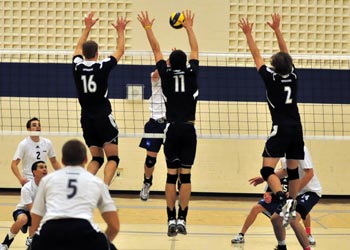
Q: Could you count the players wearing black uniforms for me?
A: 3